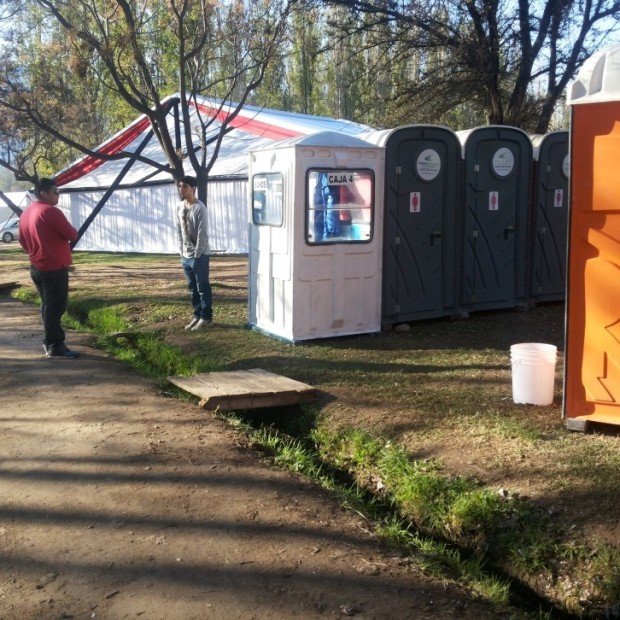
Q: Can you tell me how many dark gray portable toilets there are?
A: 3